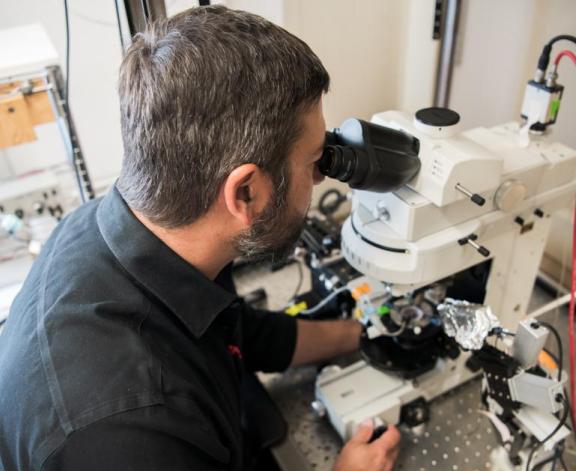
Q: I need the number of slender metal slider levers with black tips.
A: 2